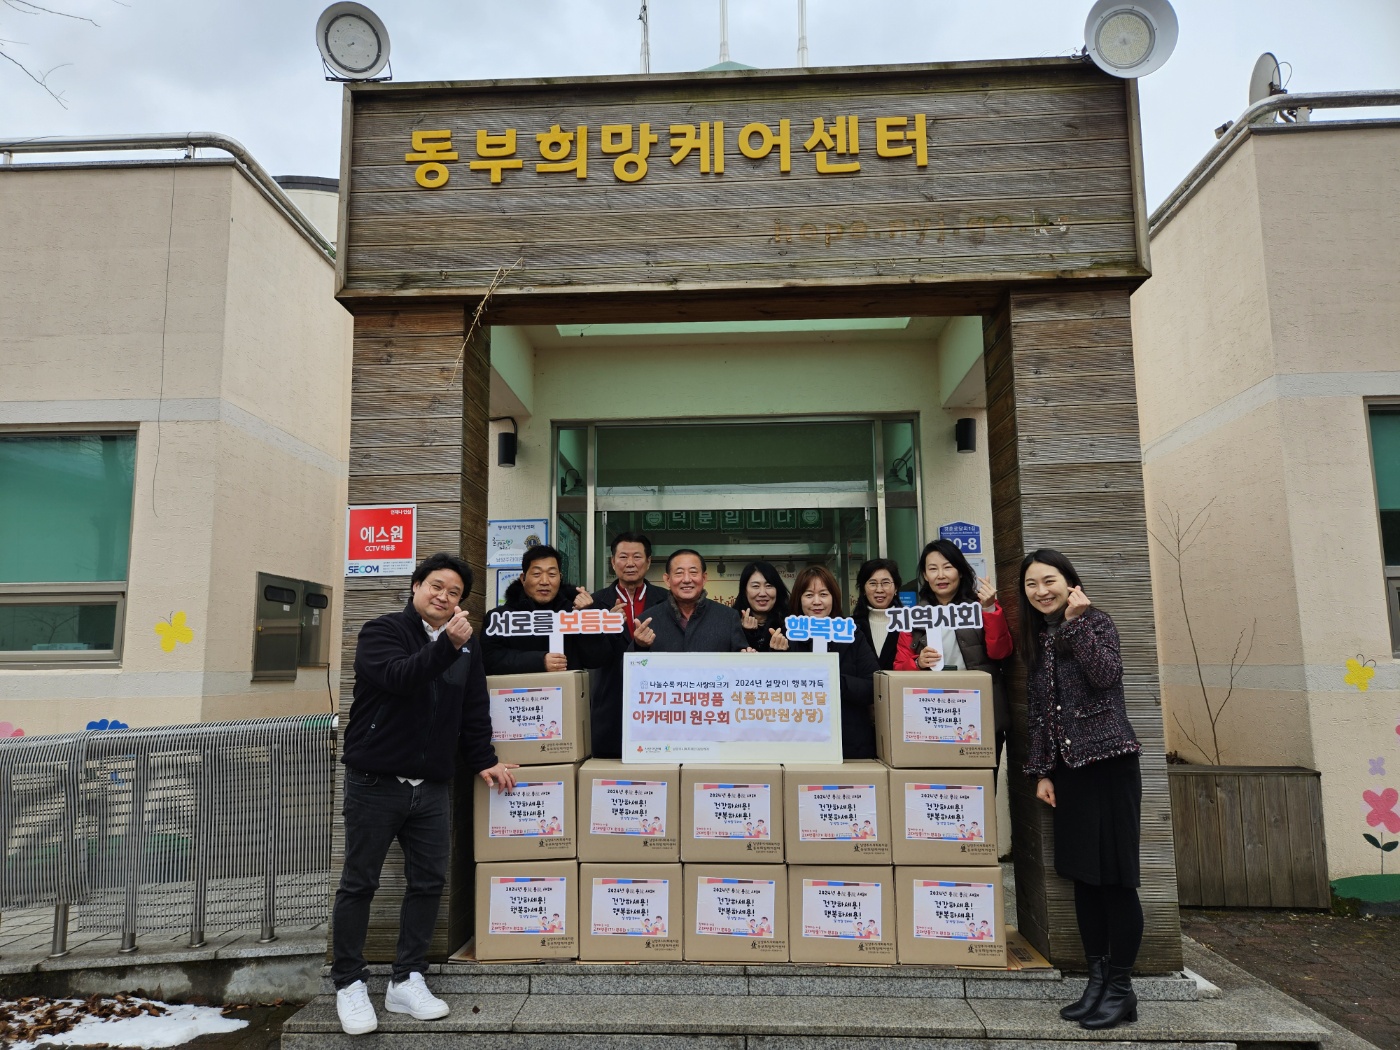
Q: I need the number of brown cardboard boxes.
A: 12